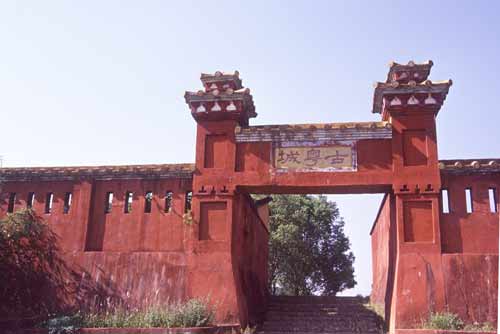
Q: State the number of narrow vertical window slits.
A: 12